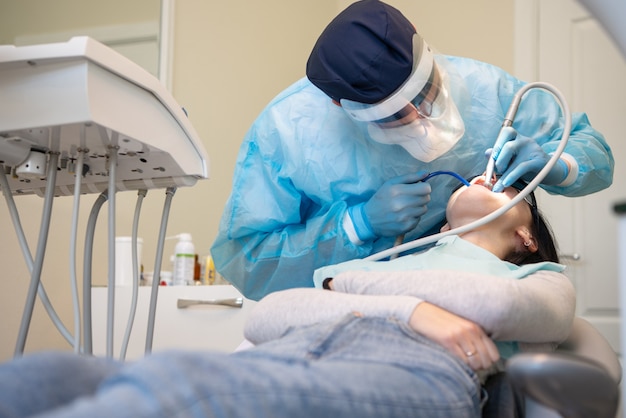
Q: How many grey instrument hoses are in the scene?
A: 7